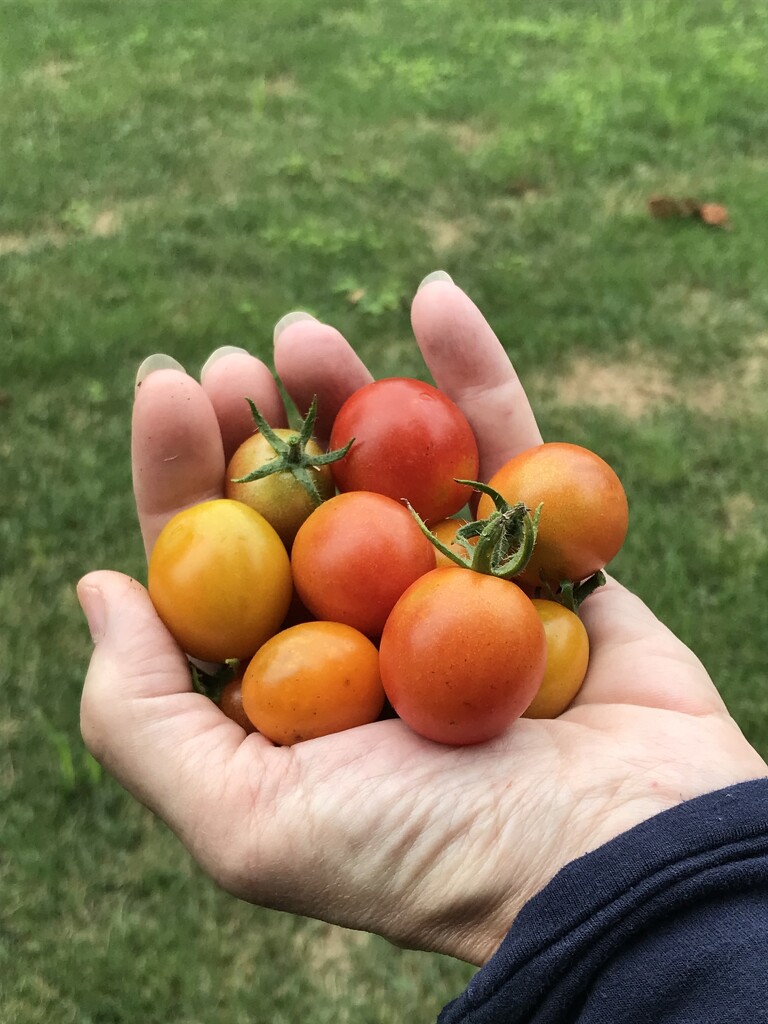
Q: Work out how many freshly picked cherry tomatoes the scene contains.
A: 10